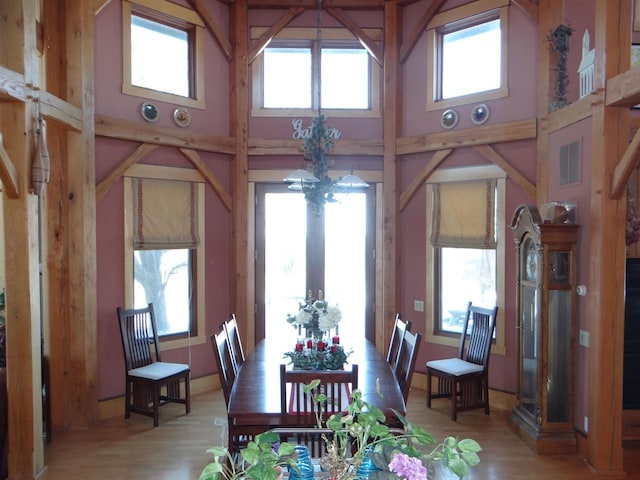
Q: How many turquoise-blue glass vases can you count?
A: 2